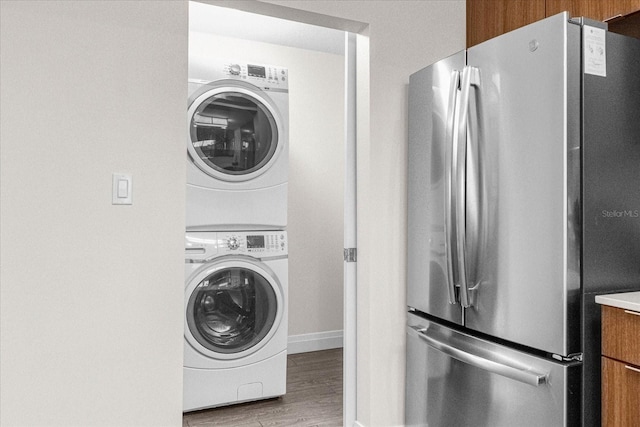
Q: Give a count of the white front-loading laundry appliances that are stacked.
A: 2